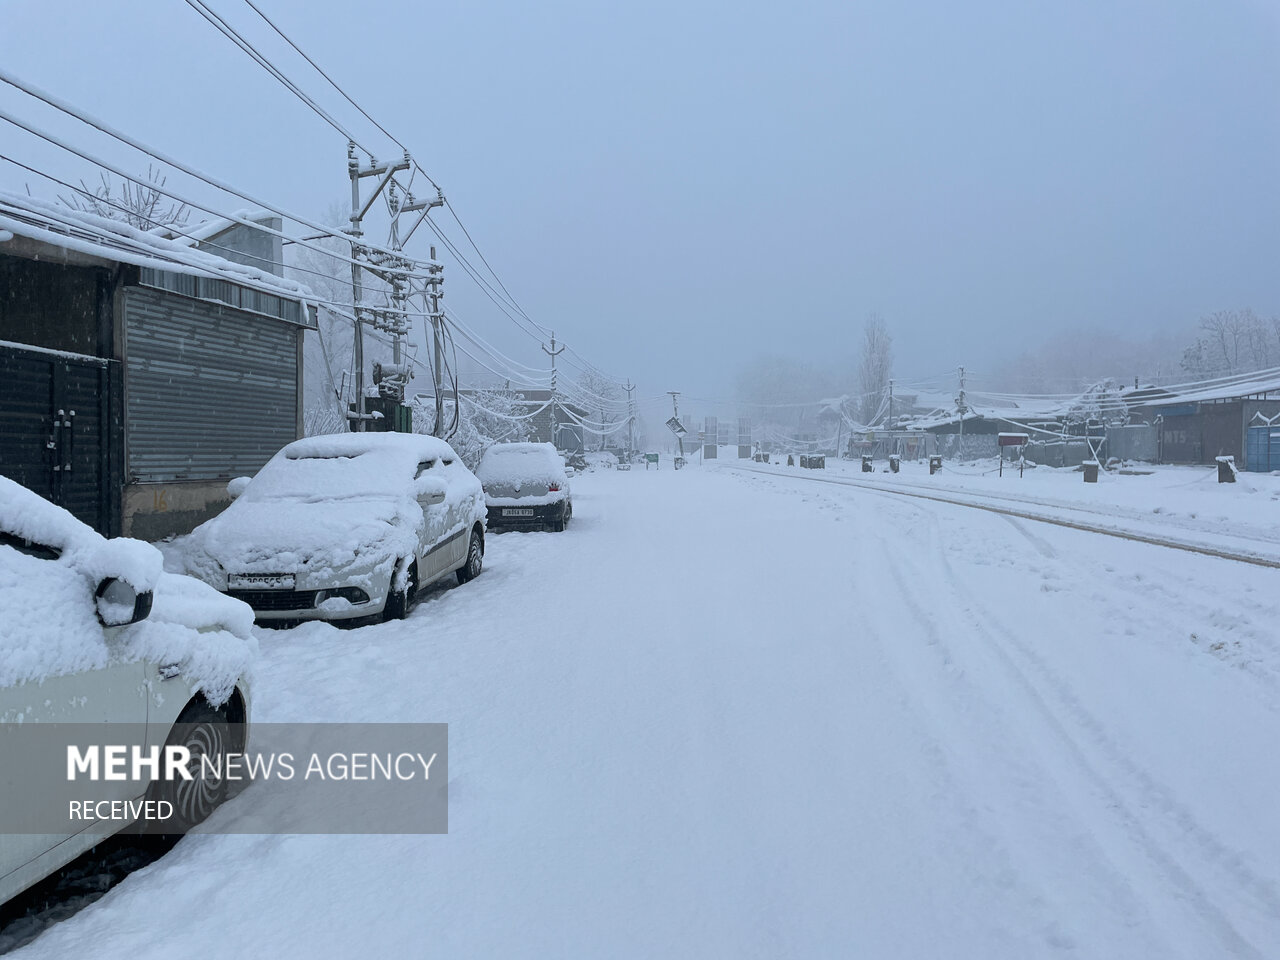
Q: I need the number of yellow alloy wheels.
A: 0